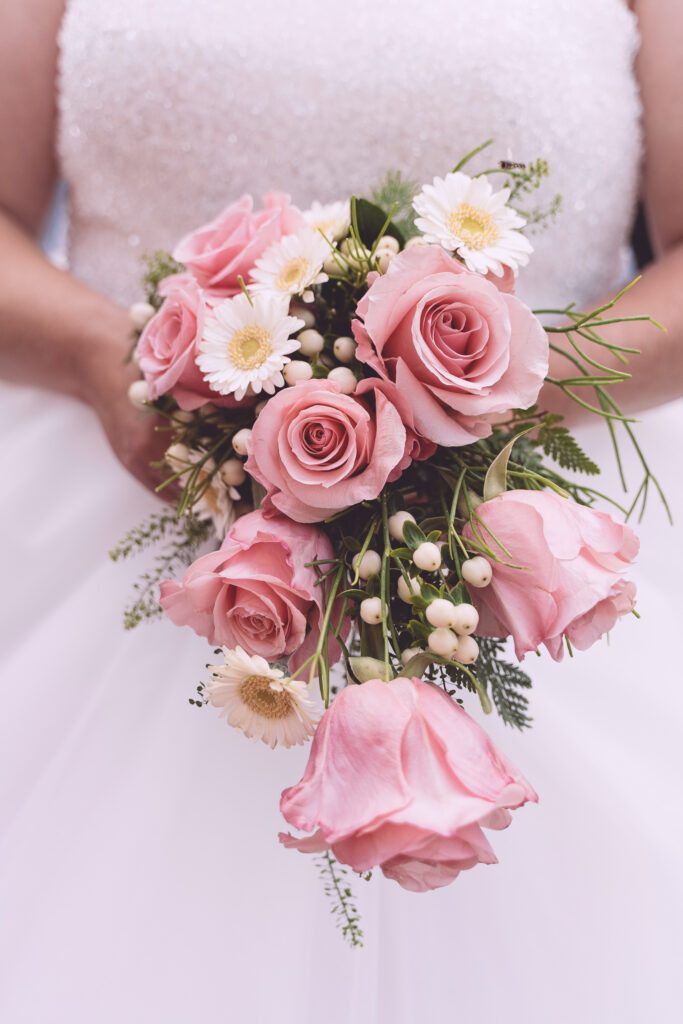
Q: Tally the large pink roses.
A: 7